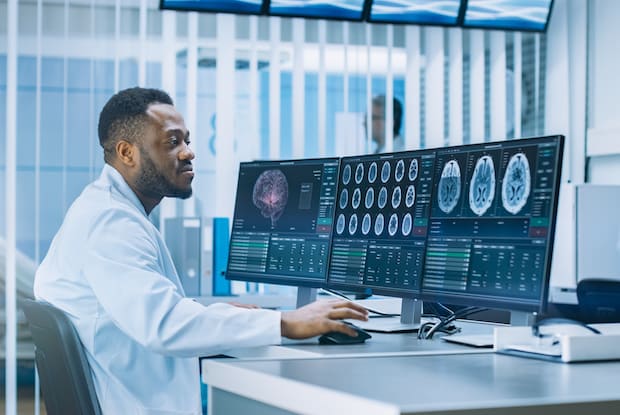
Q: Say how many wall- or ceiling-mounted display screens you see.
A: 4